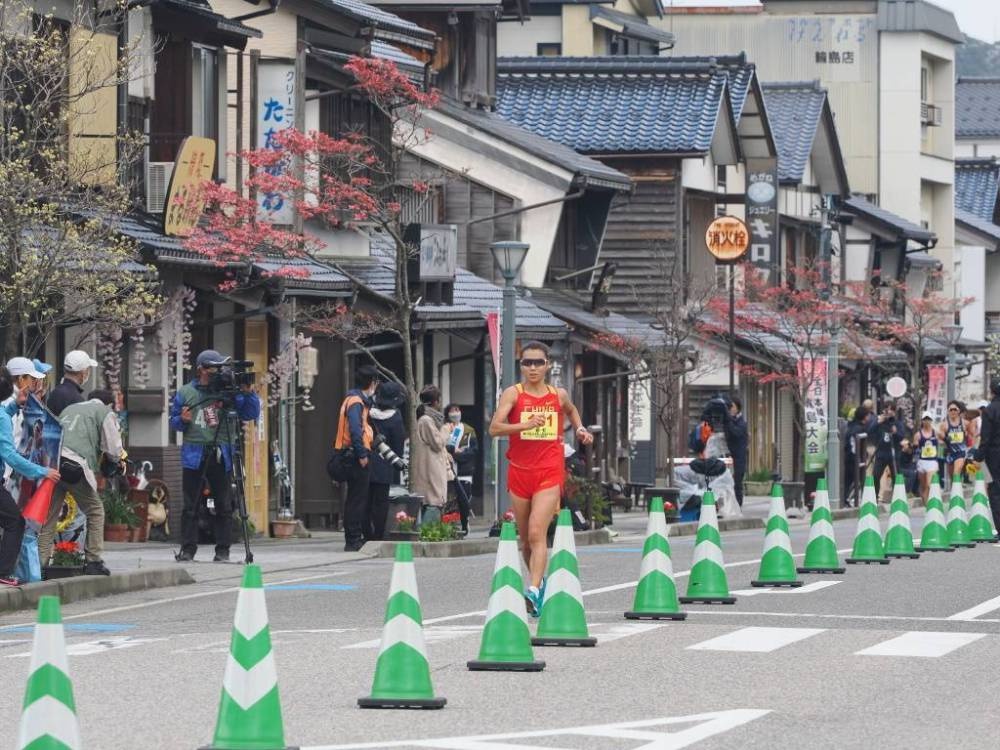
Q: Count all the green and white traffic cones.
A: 14